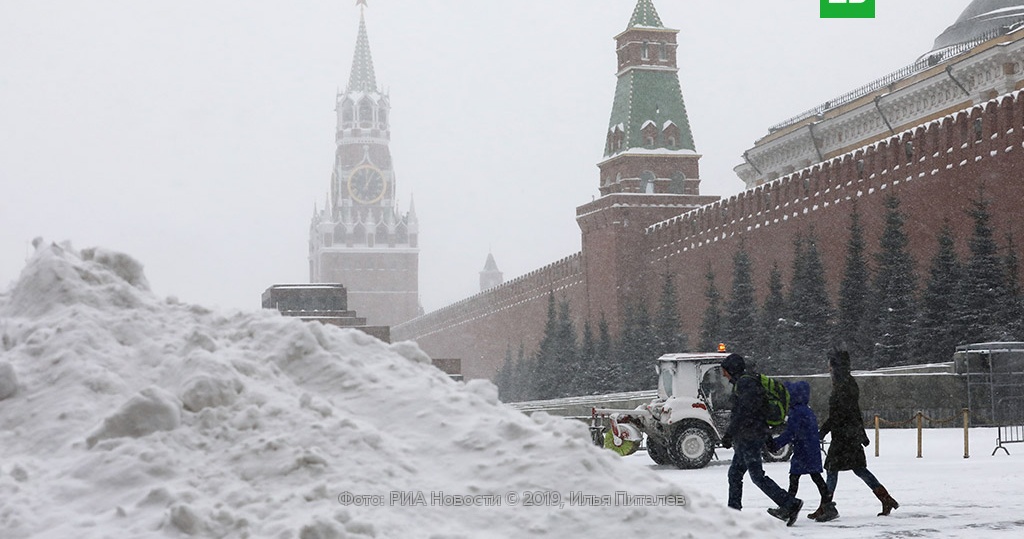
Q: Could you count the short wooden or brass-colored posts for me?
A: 3